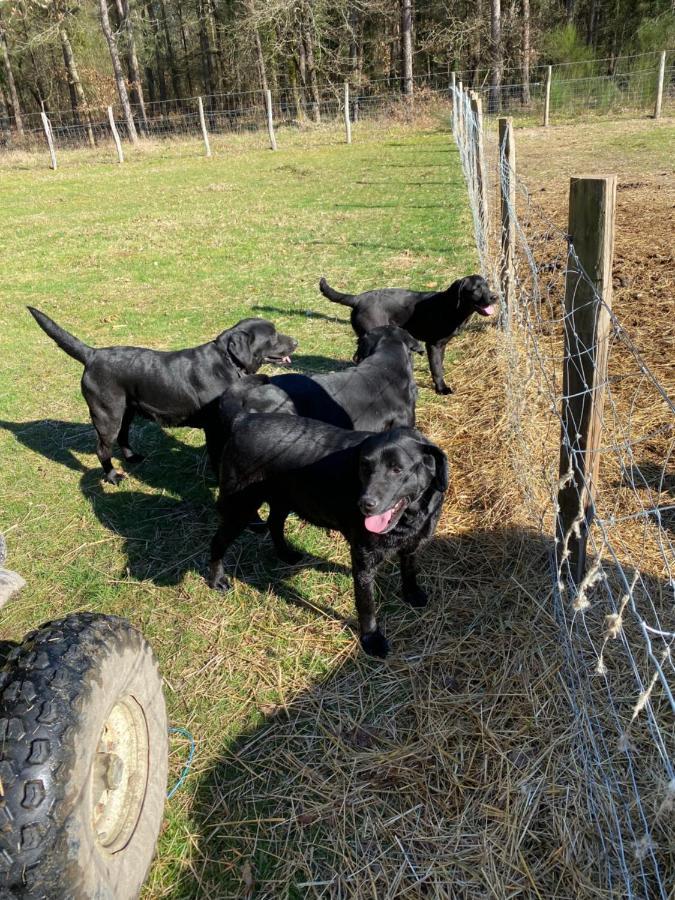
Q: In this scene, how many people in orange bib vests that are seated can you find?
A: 0